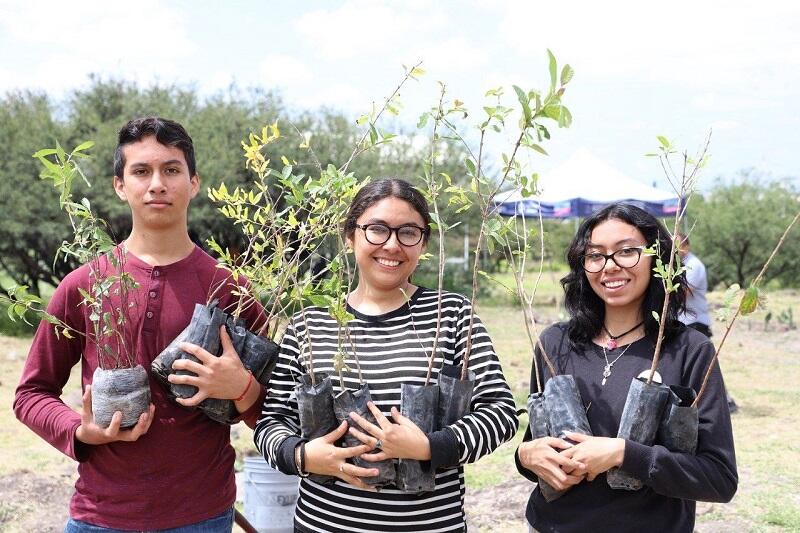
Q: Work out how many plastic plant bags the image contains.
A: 12